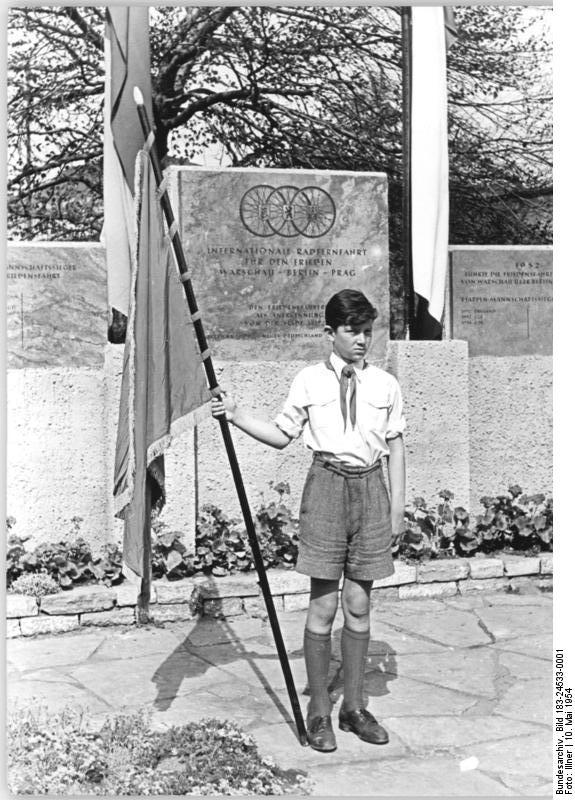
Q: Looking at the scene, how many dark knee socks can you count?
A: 2